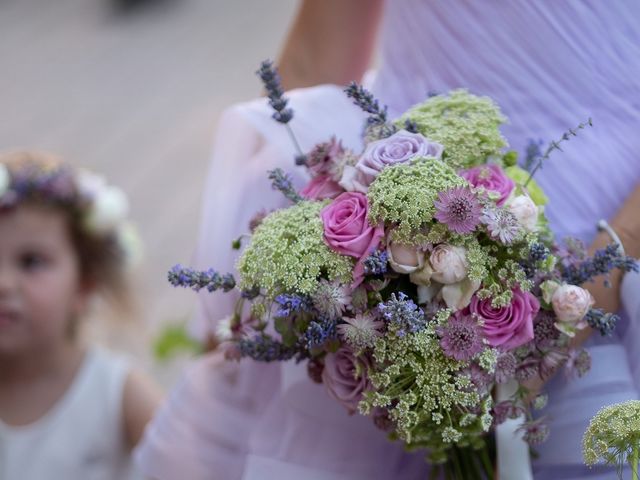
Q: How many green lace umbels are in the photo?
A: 5